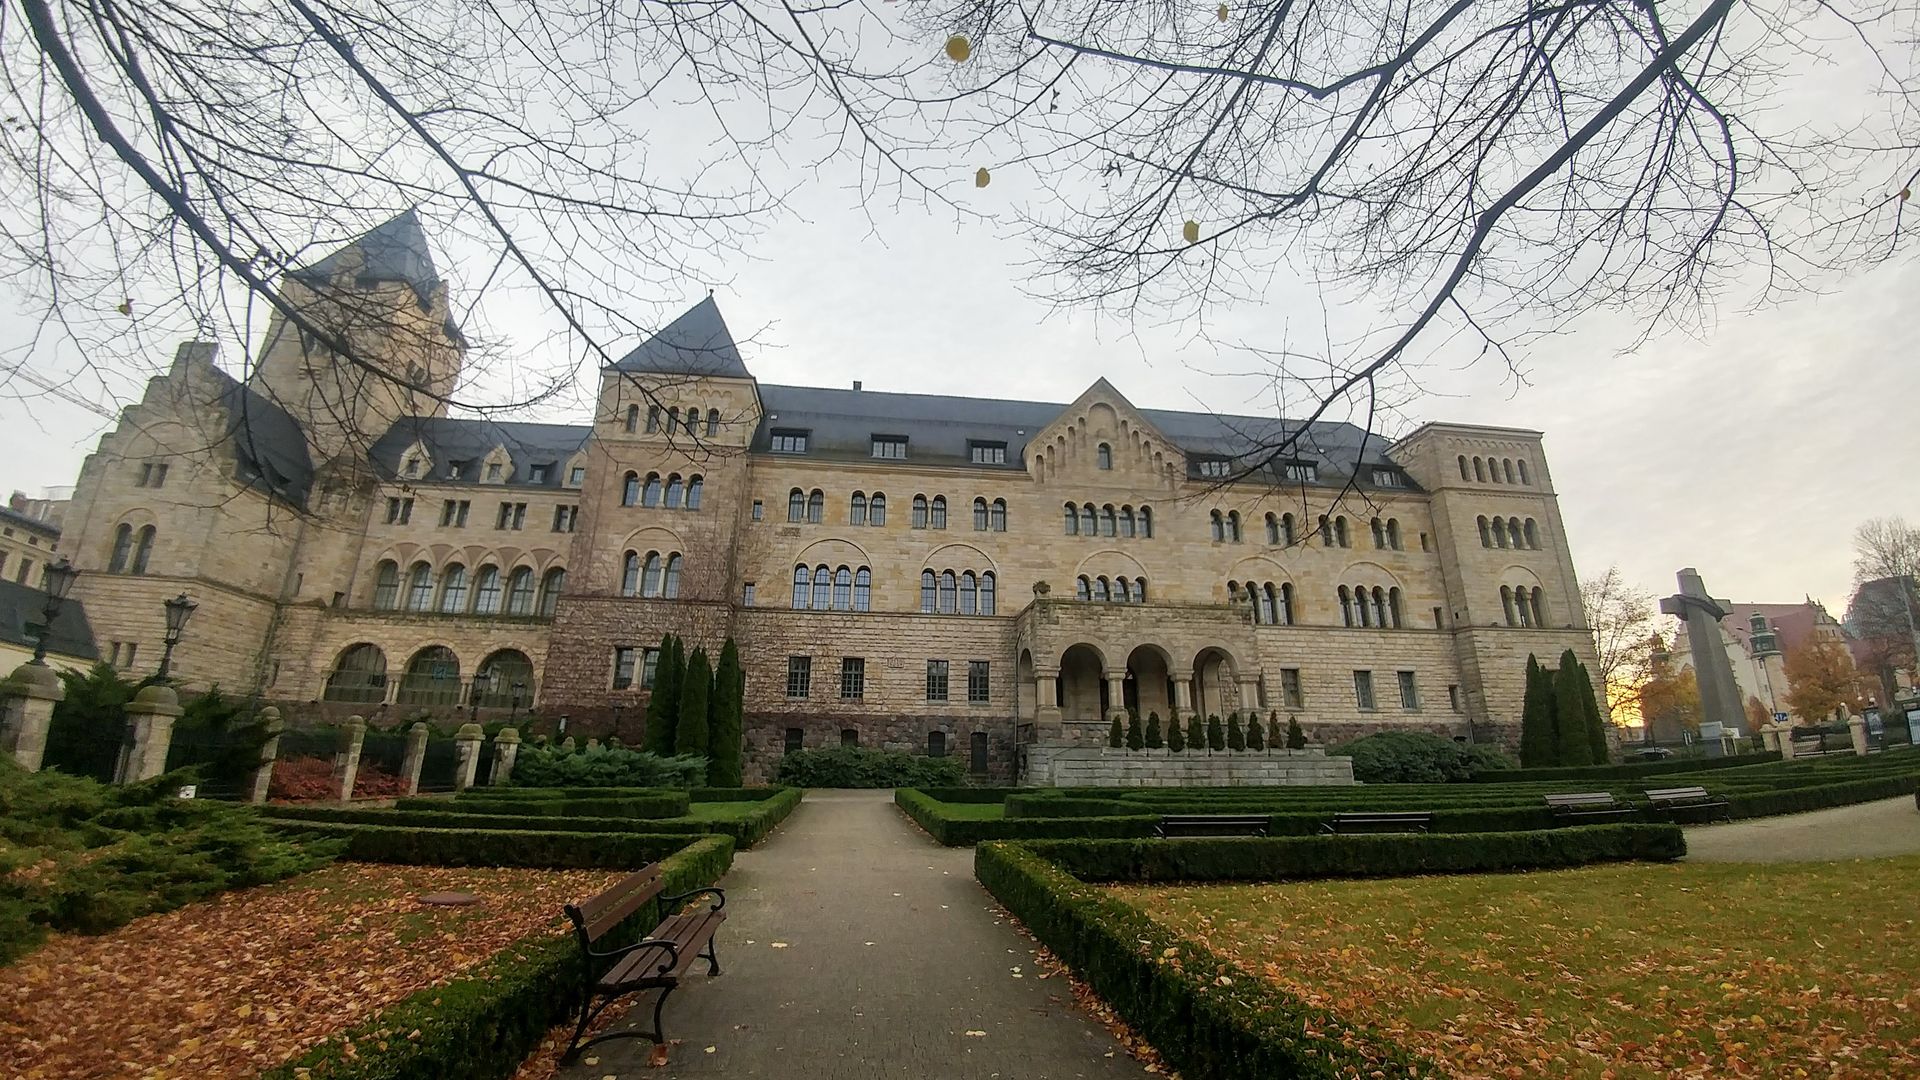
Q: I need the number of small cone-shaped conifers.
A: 10